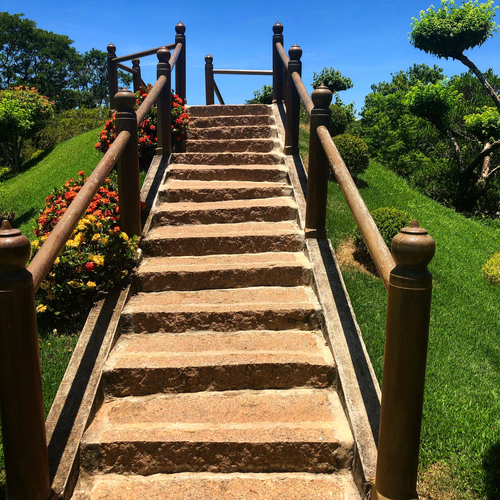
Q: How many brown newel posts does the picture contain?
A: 11